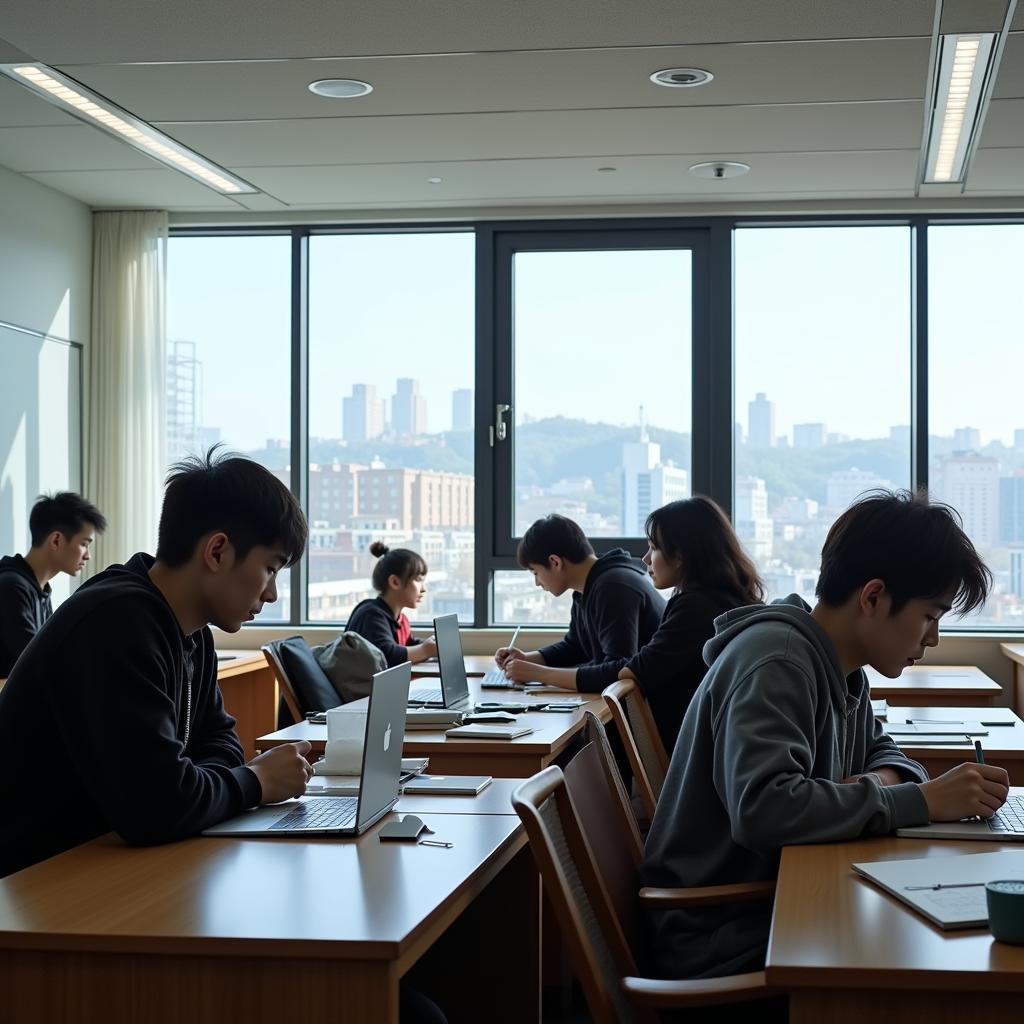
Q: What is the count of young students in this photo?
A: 6